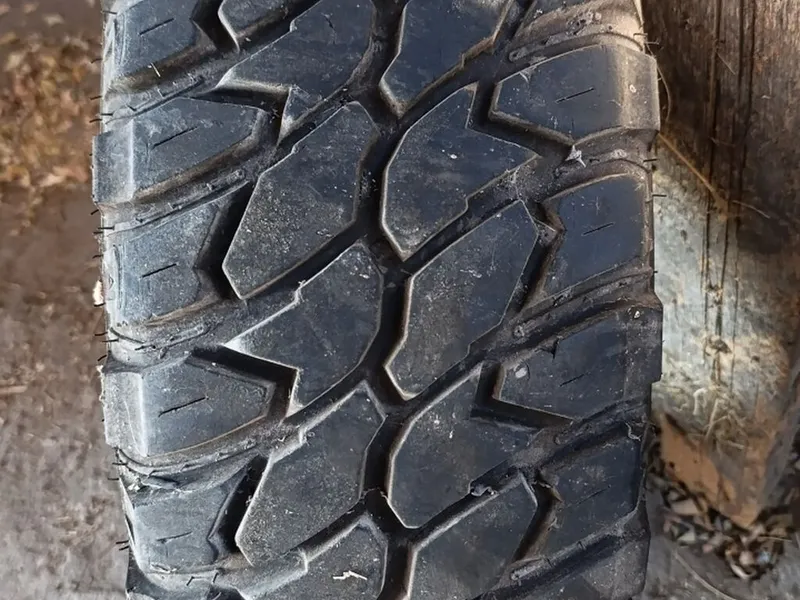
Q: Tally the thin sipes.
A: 9